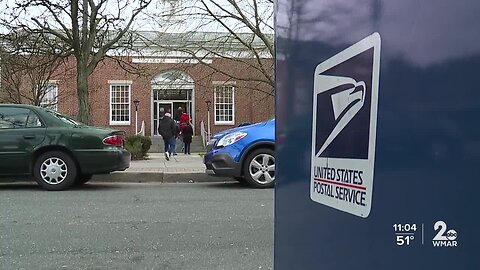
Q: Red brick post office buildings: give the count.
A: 1